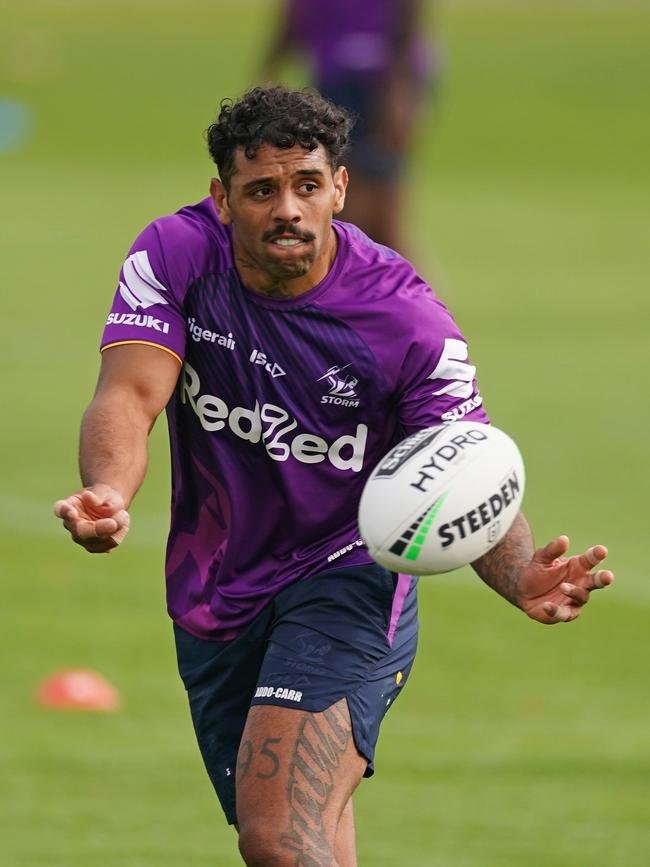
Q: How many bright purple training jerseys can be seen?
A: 2